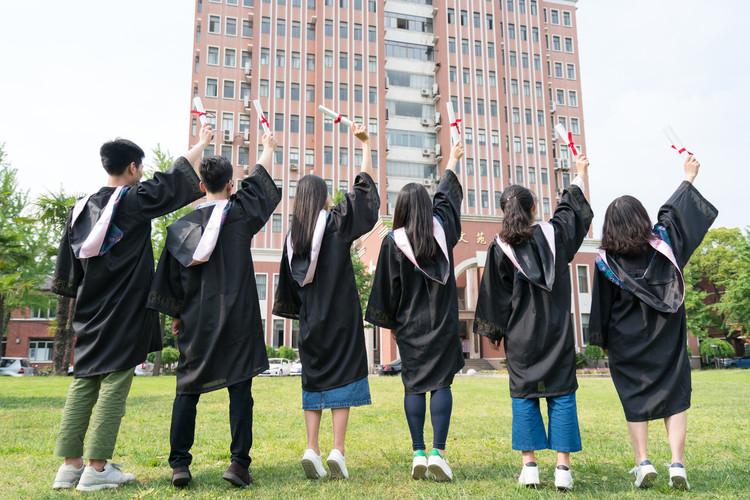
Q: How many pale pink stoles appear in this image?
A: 6